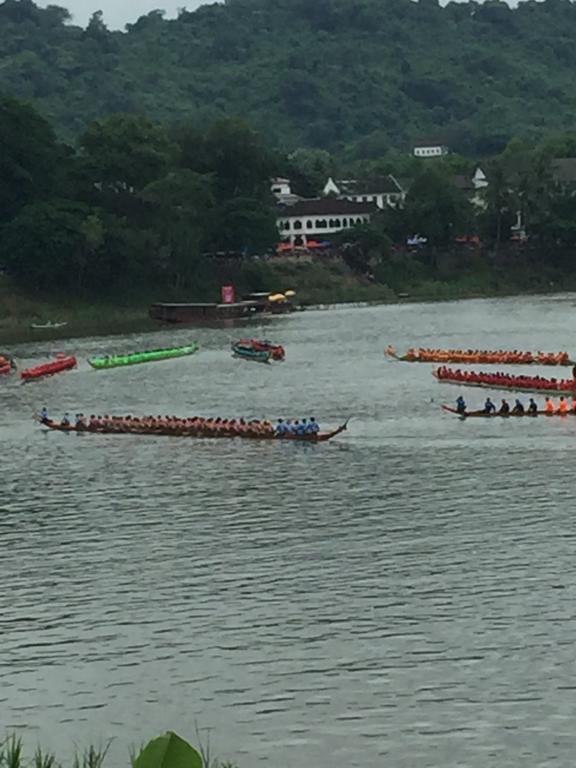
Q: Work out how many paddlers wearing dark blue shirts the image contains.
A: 5